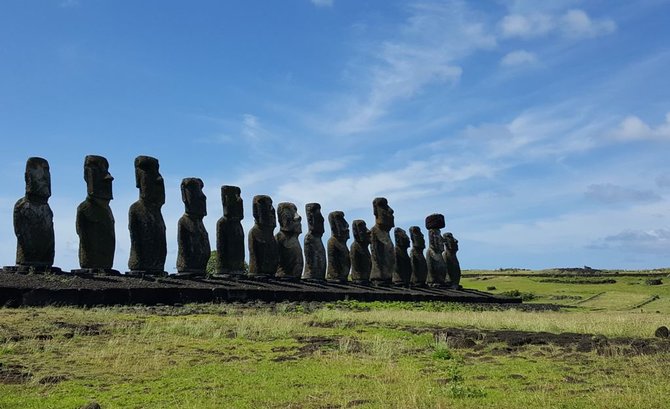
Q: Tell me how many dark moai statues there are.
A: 15